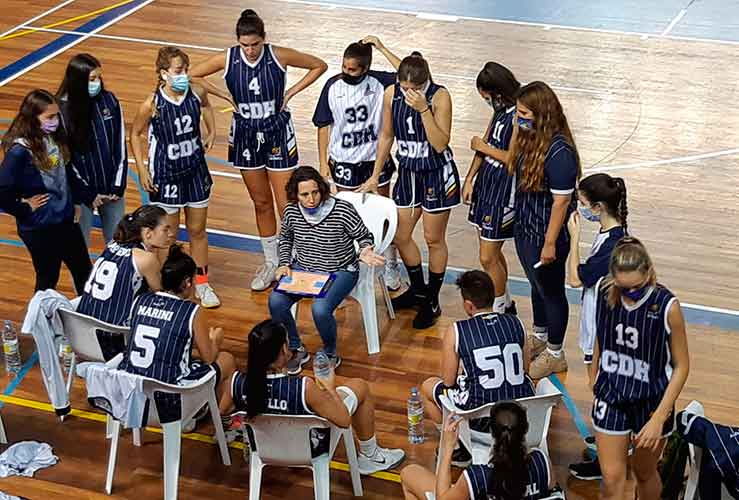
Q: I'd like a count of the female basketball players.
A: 15